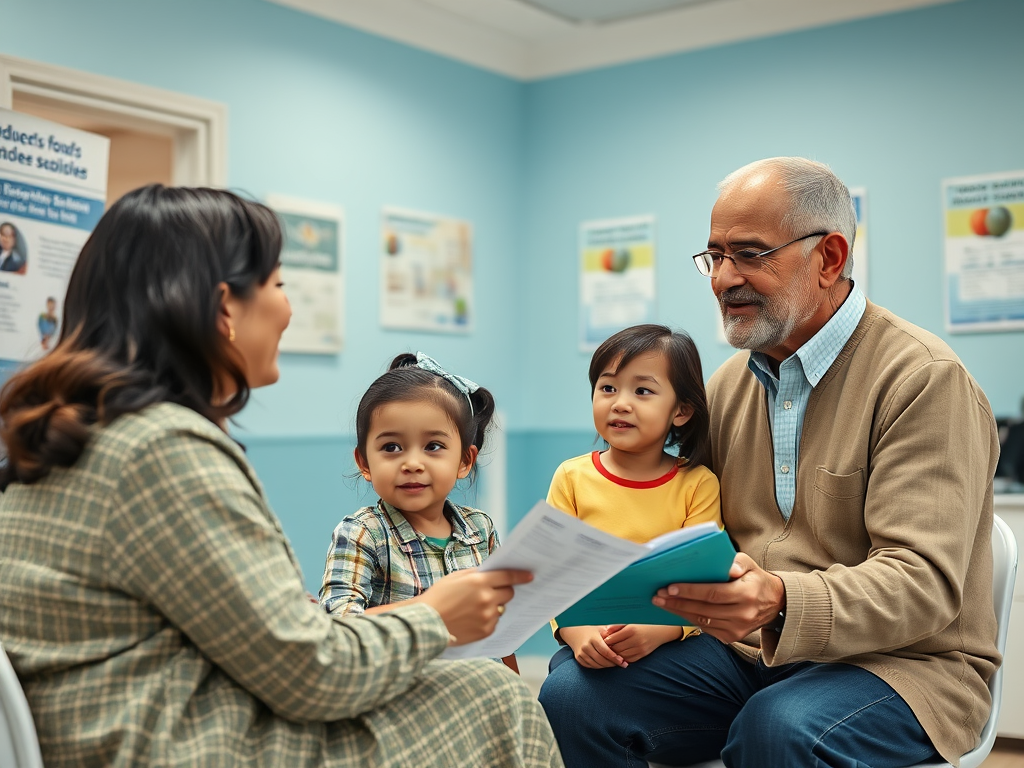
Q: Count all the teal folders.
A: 1